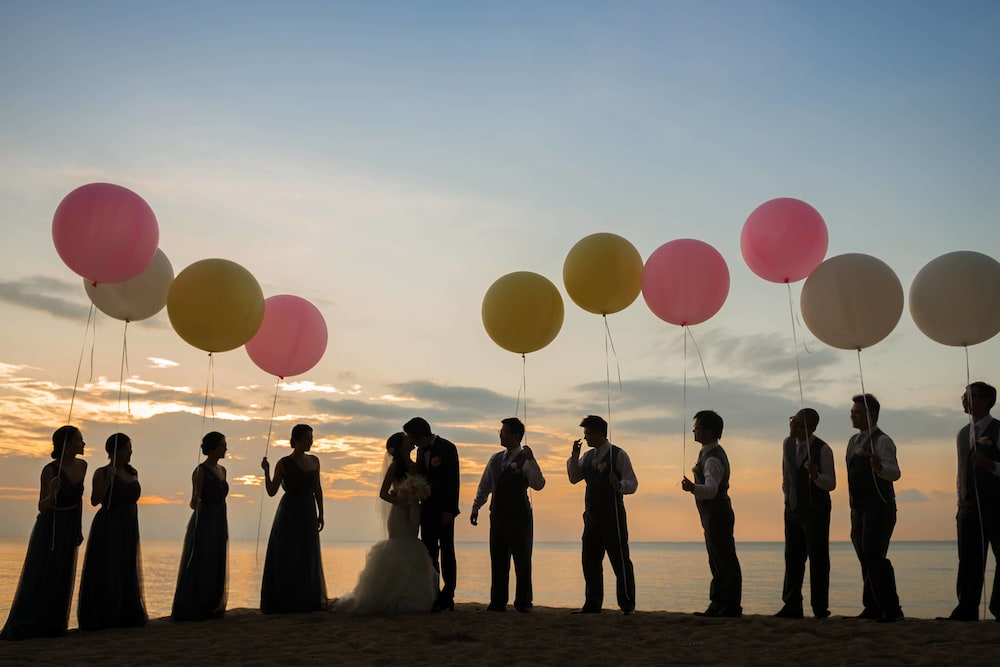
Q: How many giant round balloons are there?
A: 10